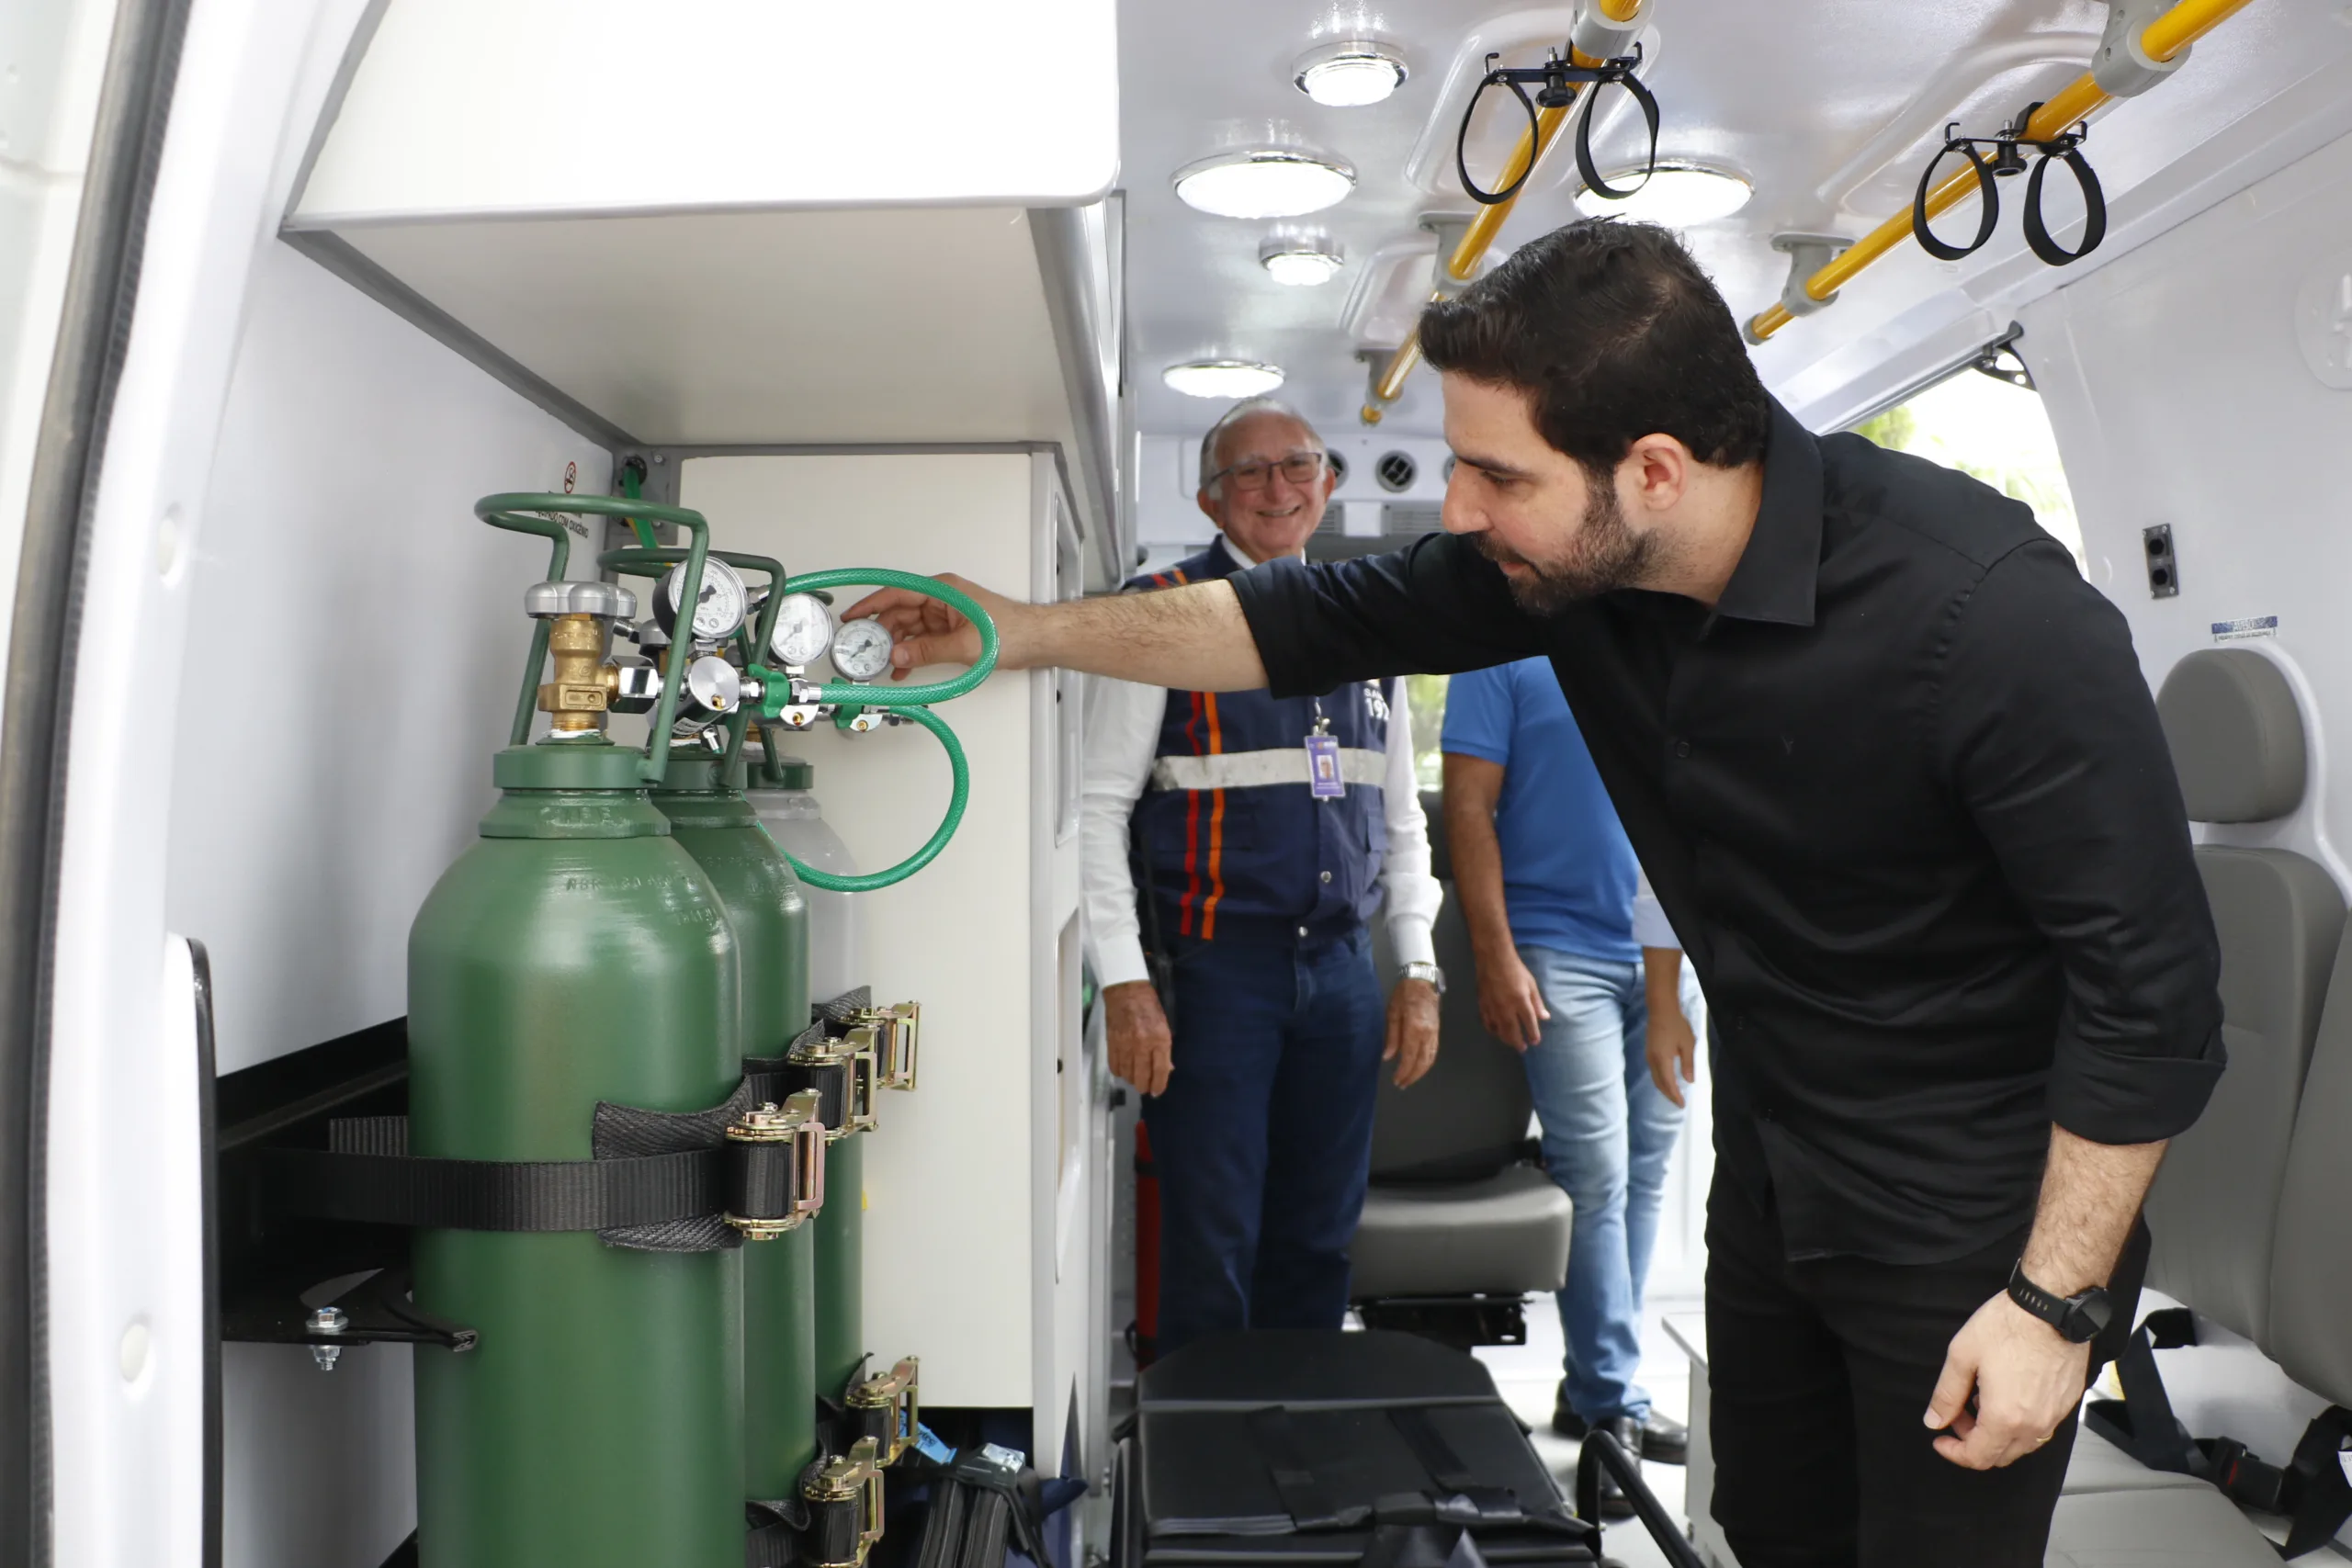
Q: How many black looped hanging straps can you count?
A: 4